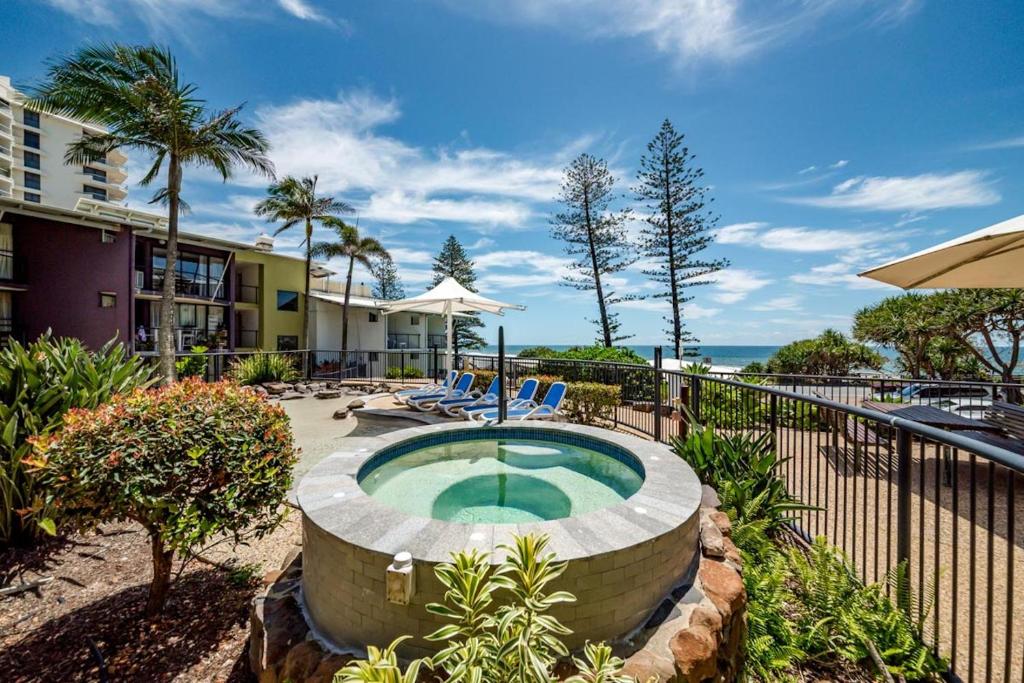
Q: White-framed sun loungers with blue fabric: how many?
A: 5